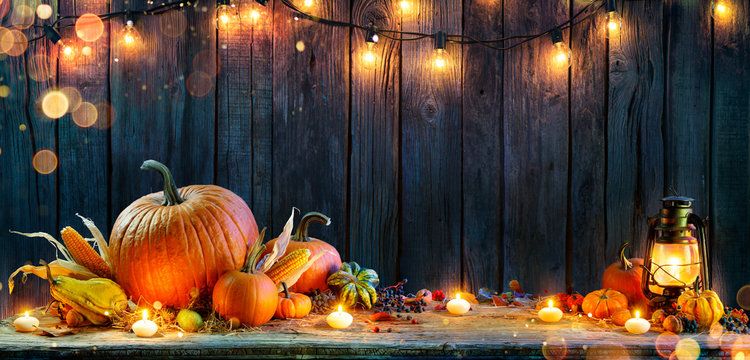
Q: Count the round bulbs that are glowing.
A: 11